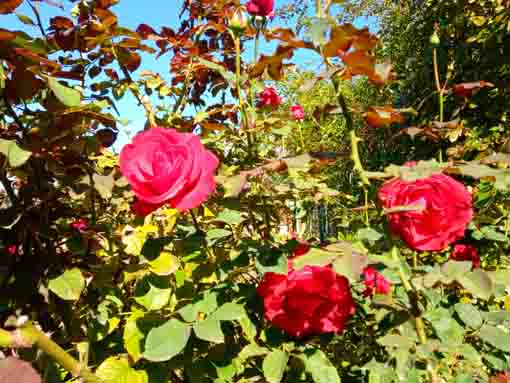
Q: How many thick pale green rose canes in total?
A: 2